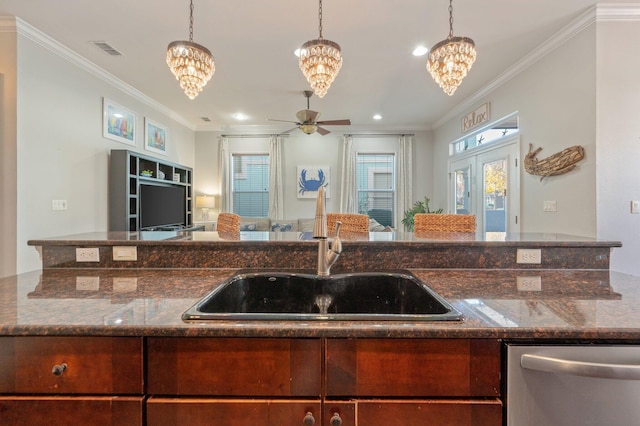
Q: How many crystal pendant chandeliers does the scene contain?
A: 3